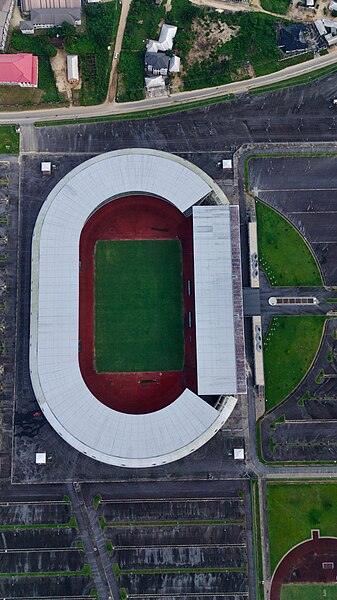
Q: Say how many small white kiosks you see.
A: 4